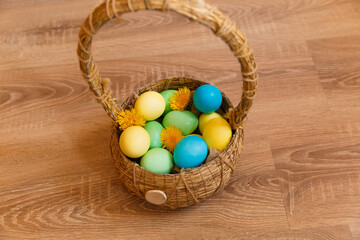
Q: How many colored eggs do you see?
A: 10